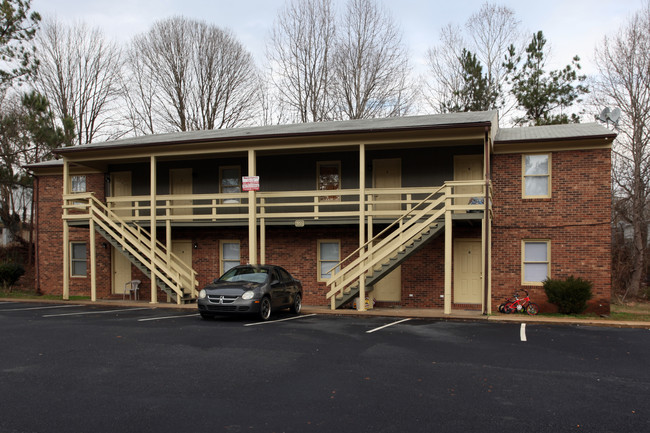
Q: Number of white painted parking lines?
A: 7